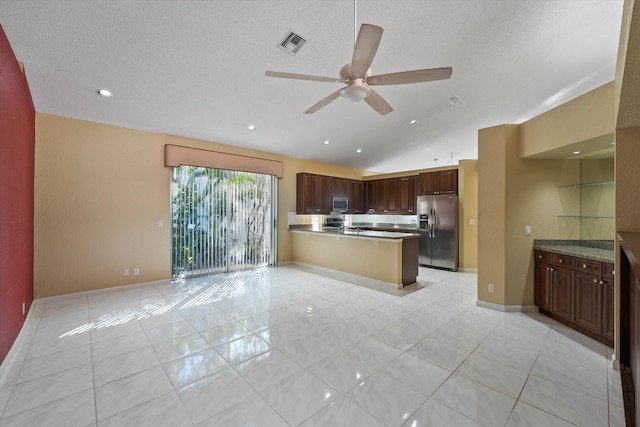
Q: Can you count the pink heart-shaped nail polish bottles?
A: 0